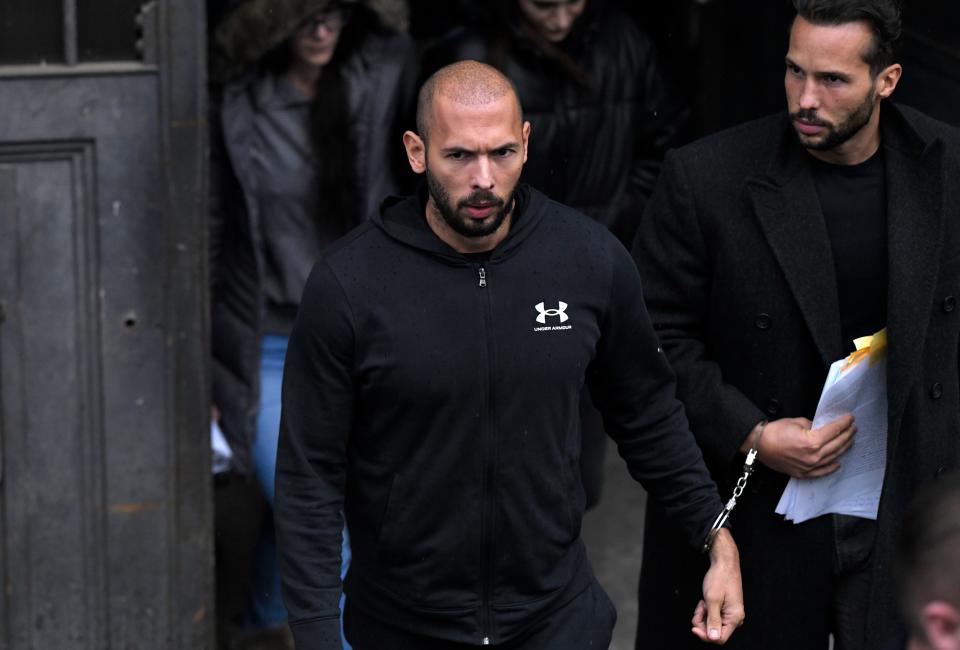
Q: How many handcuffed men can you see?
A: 2